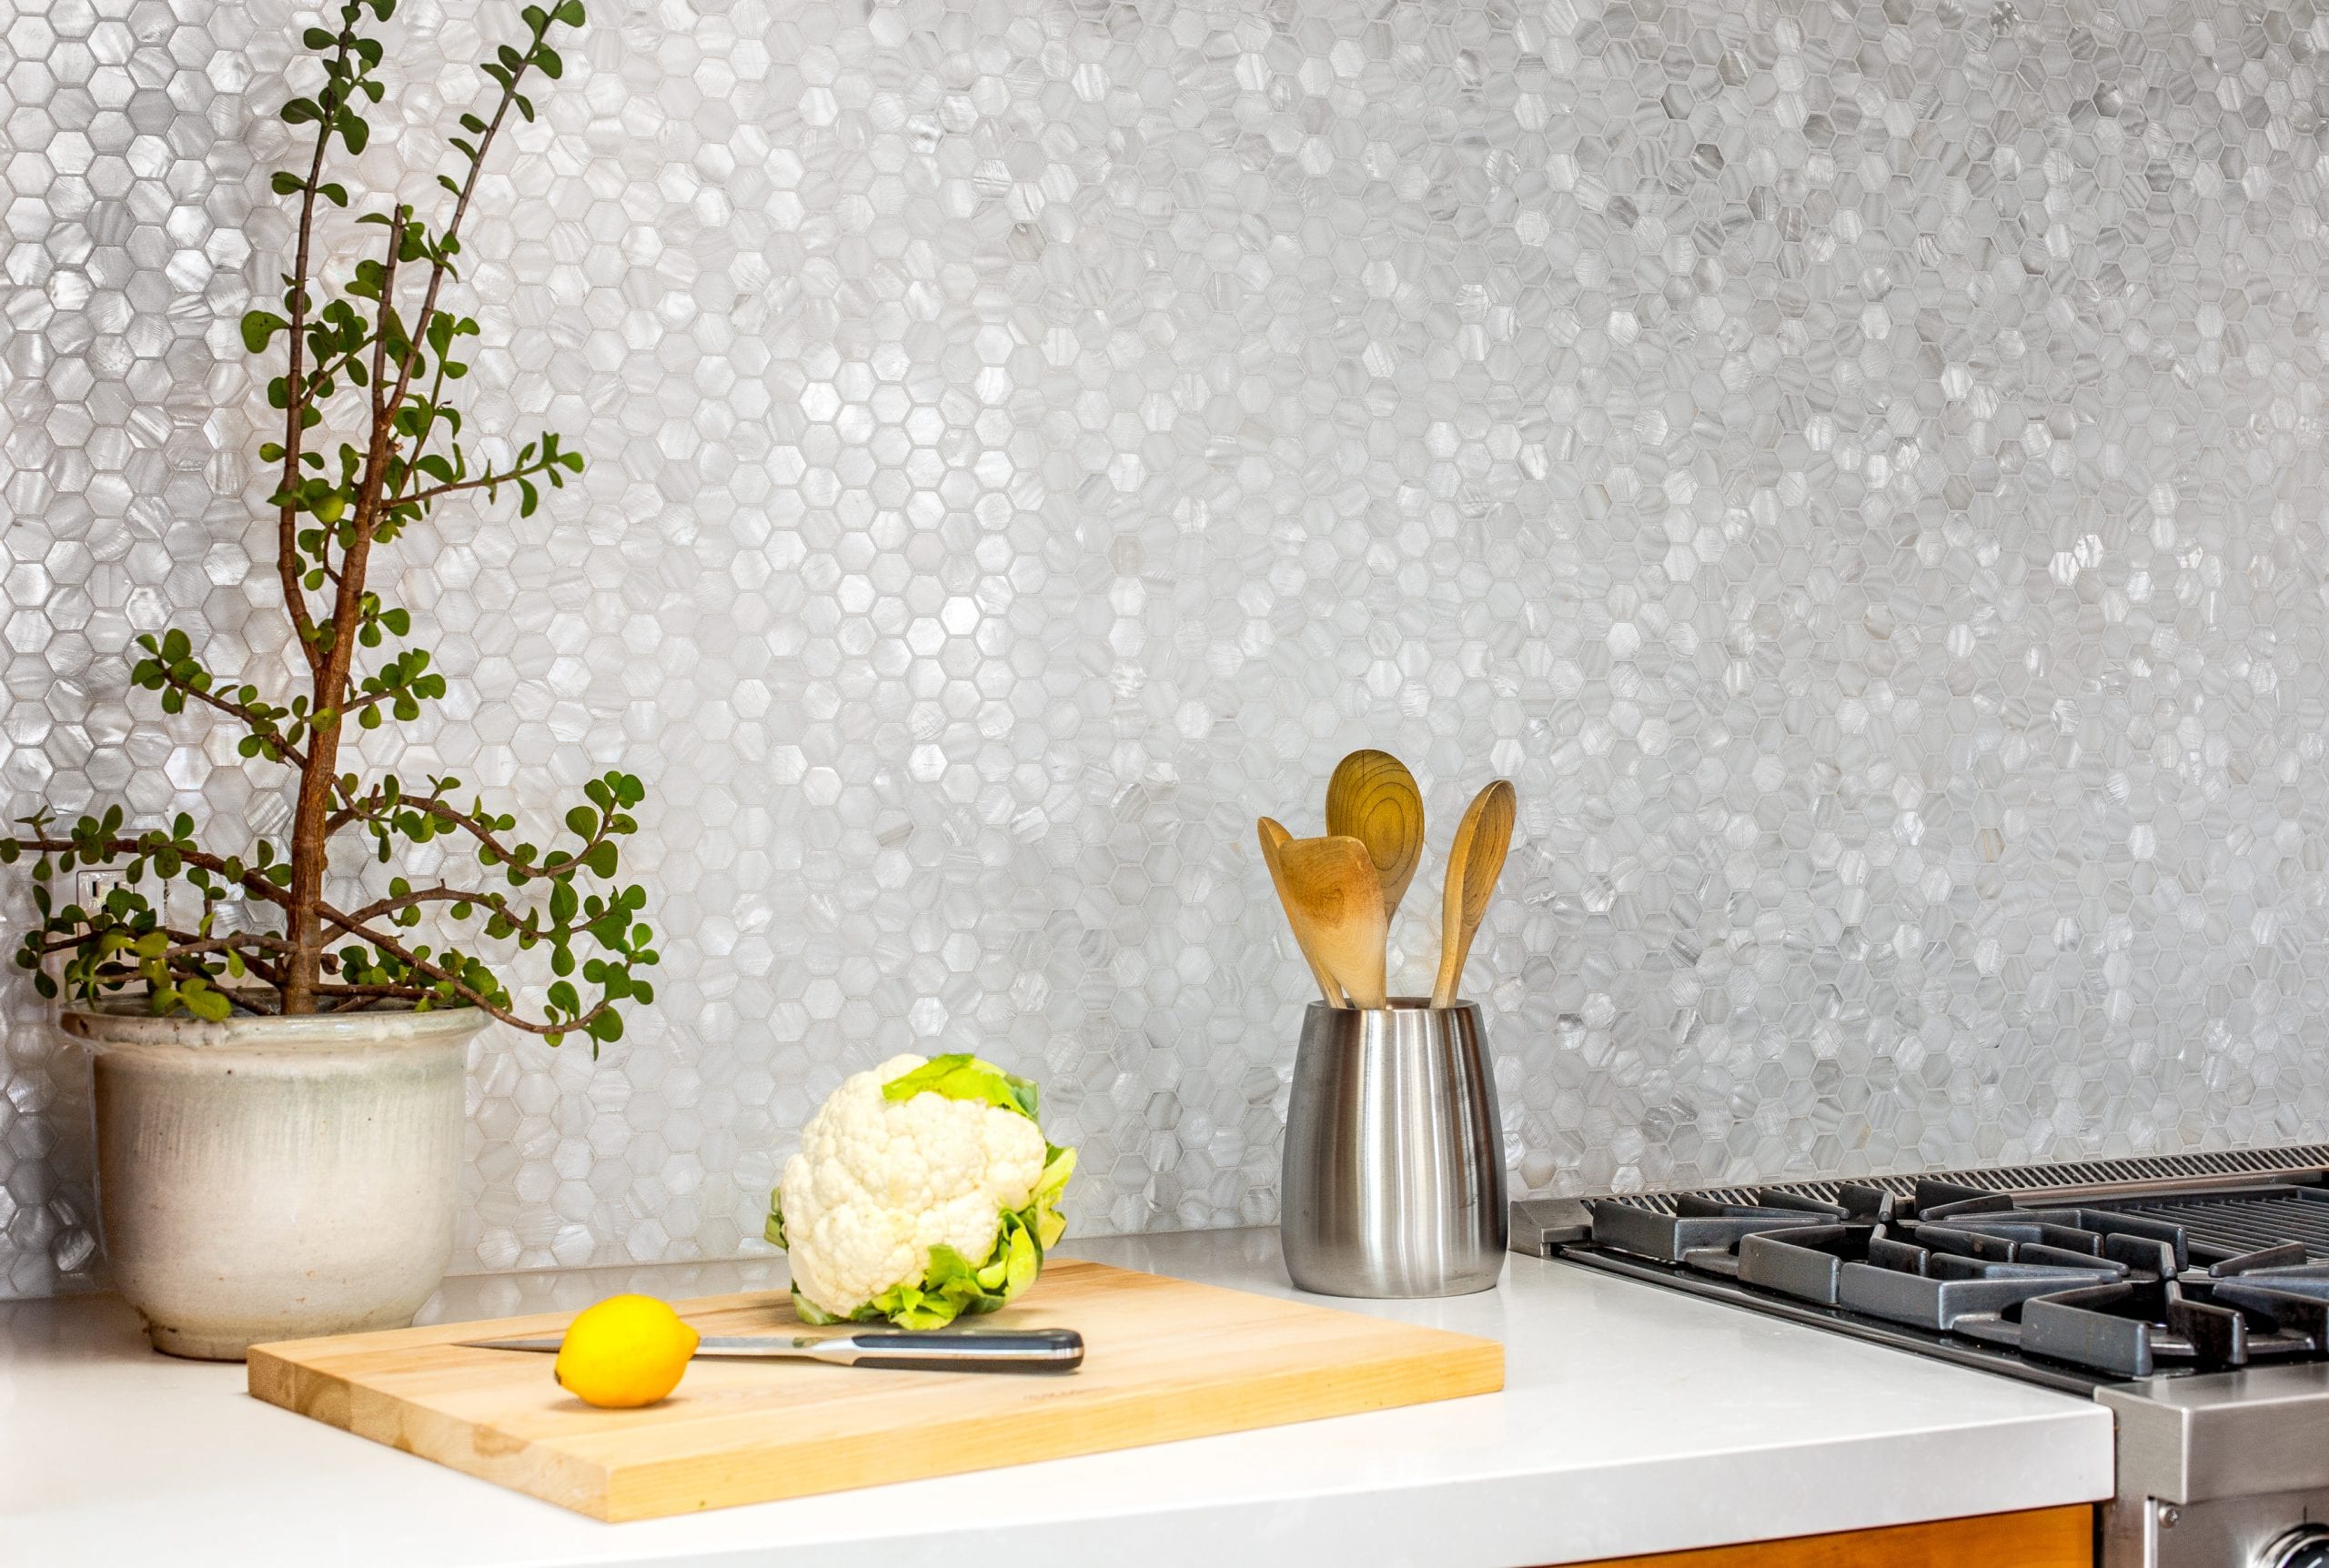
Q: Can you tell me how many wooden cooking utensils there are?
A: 4